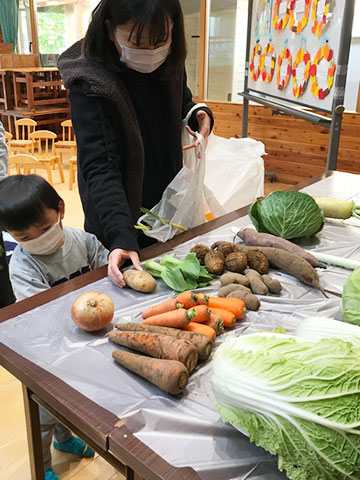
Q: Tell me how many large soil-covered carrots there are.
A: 3